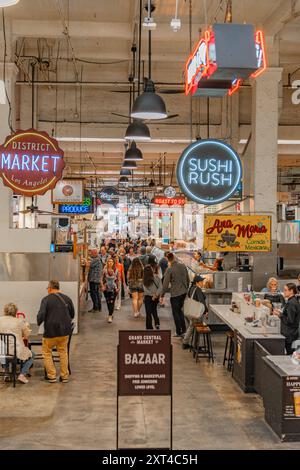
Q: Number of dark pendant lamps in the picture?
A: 6